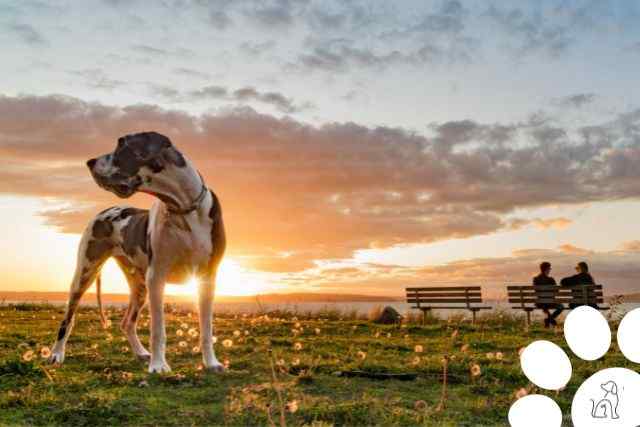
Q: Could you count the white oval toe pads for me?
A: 4